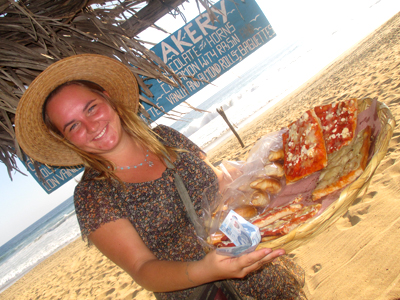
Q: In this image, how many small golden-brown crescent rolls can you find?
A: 5